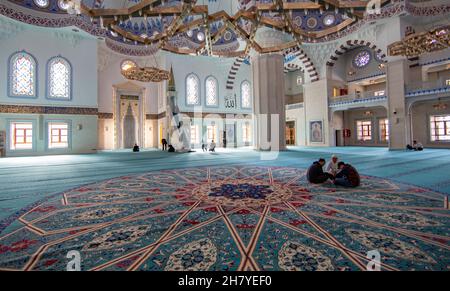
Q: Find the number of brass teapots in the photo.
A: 0